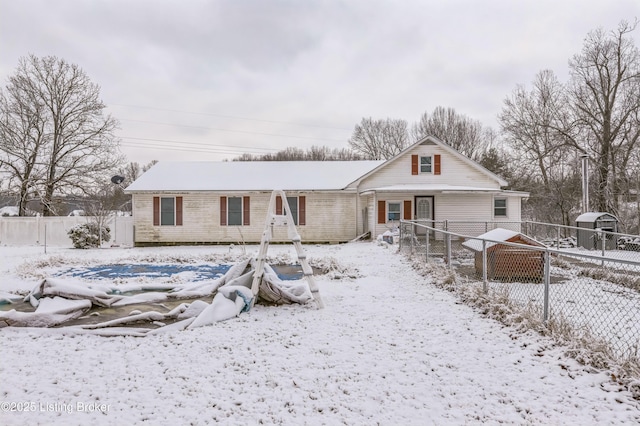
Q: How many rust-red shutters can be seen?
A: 10